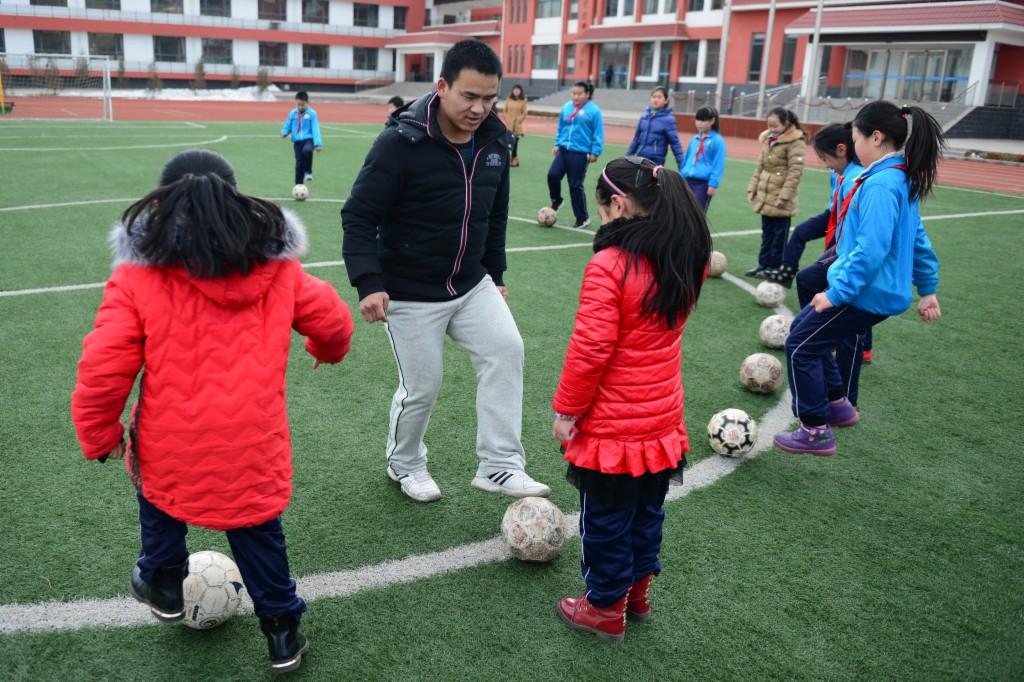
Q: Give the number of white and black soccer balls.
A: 1